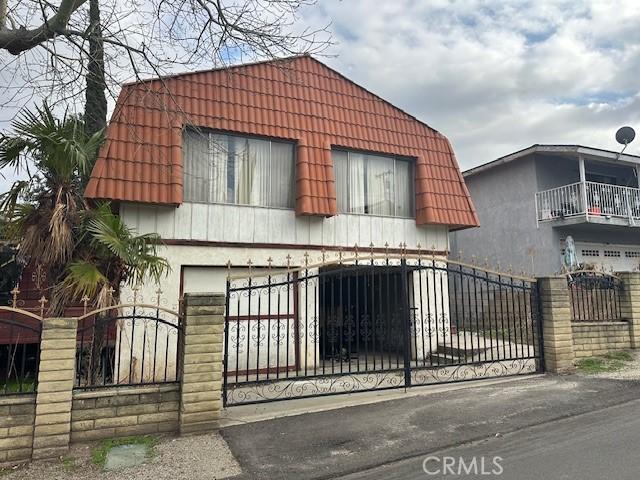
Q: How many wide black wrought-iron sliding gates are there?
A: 1